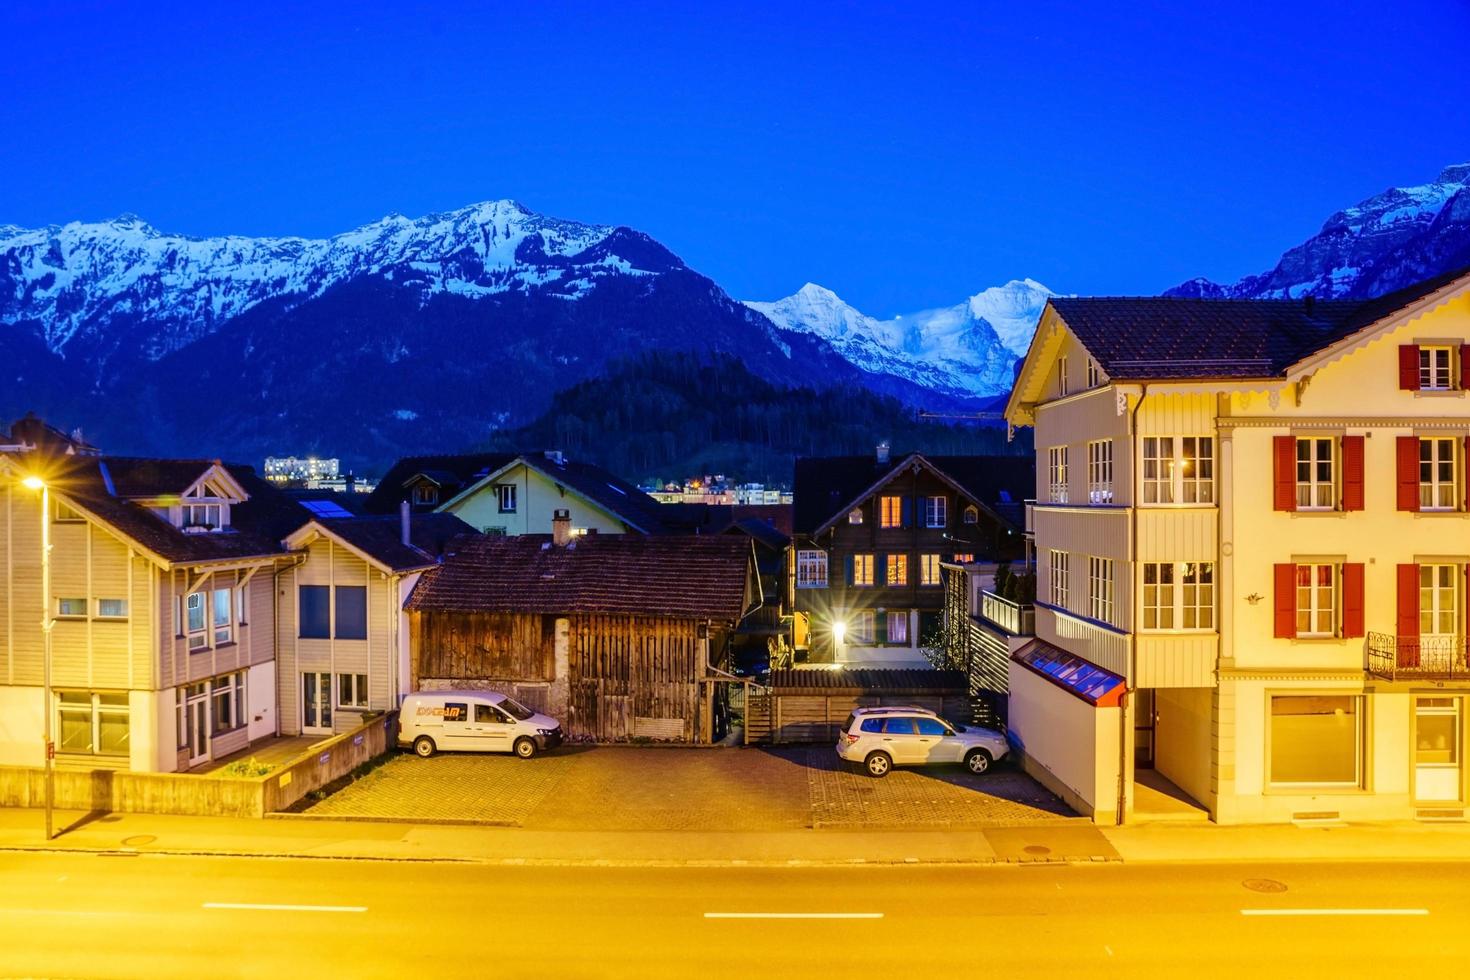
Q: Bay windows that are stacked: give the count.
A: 2